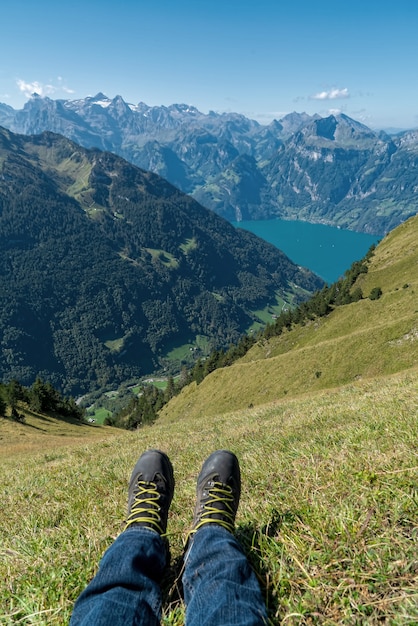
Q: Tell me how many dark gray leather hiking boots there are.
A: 2